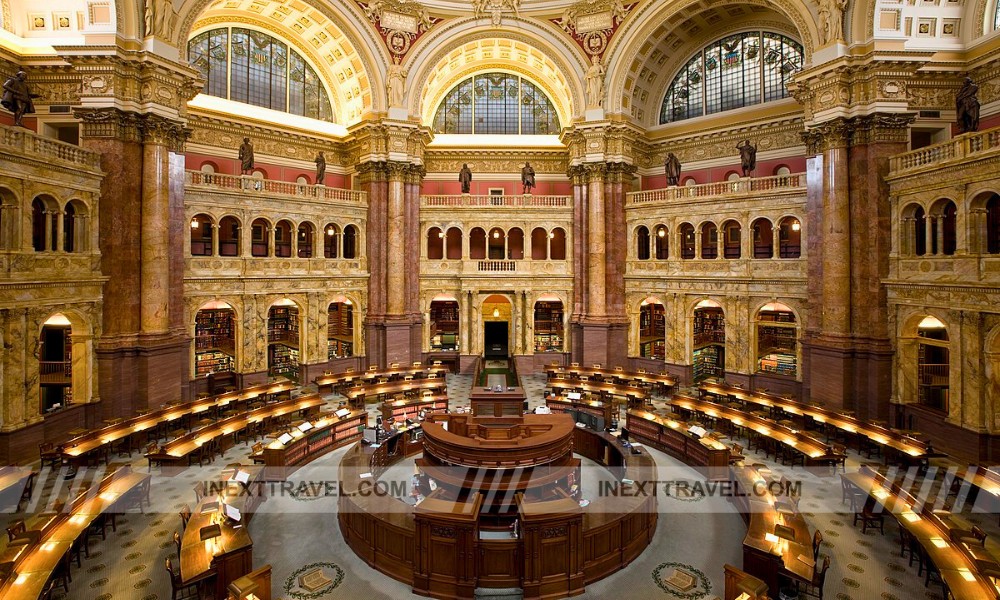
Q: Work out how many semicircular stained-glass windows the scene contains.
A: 3